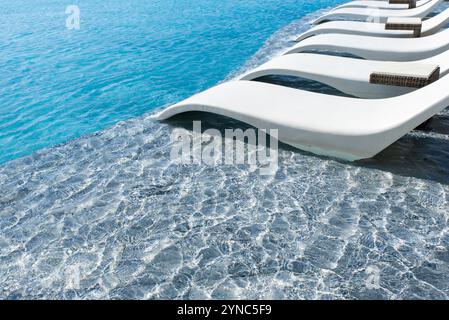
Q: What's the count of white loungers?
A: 6